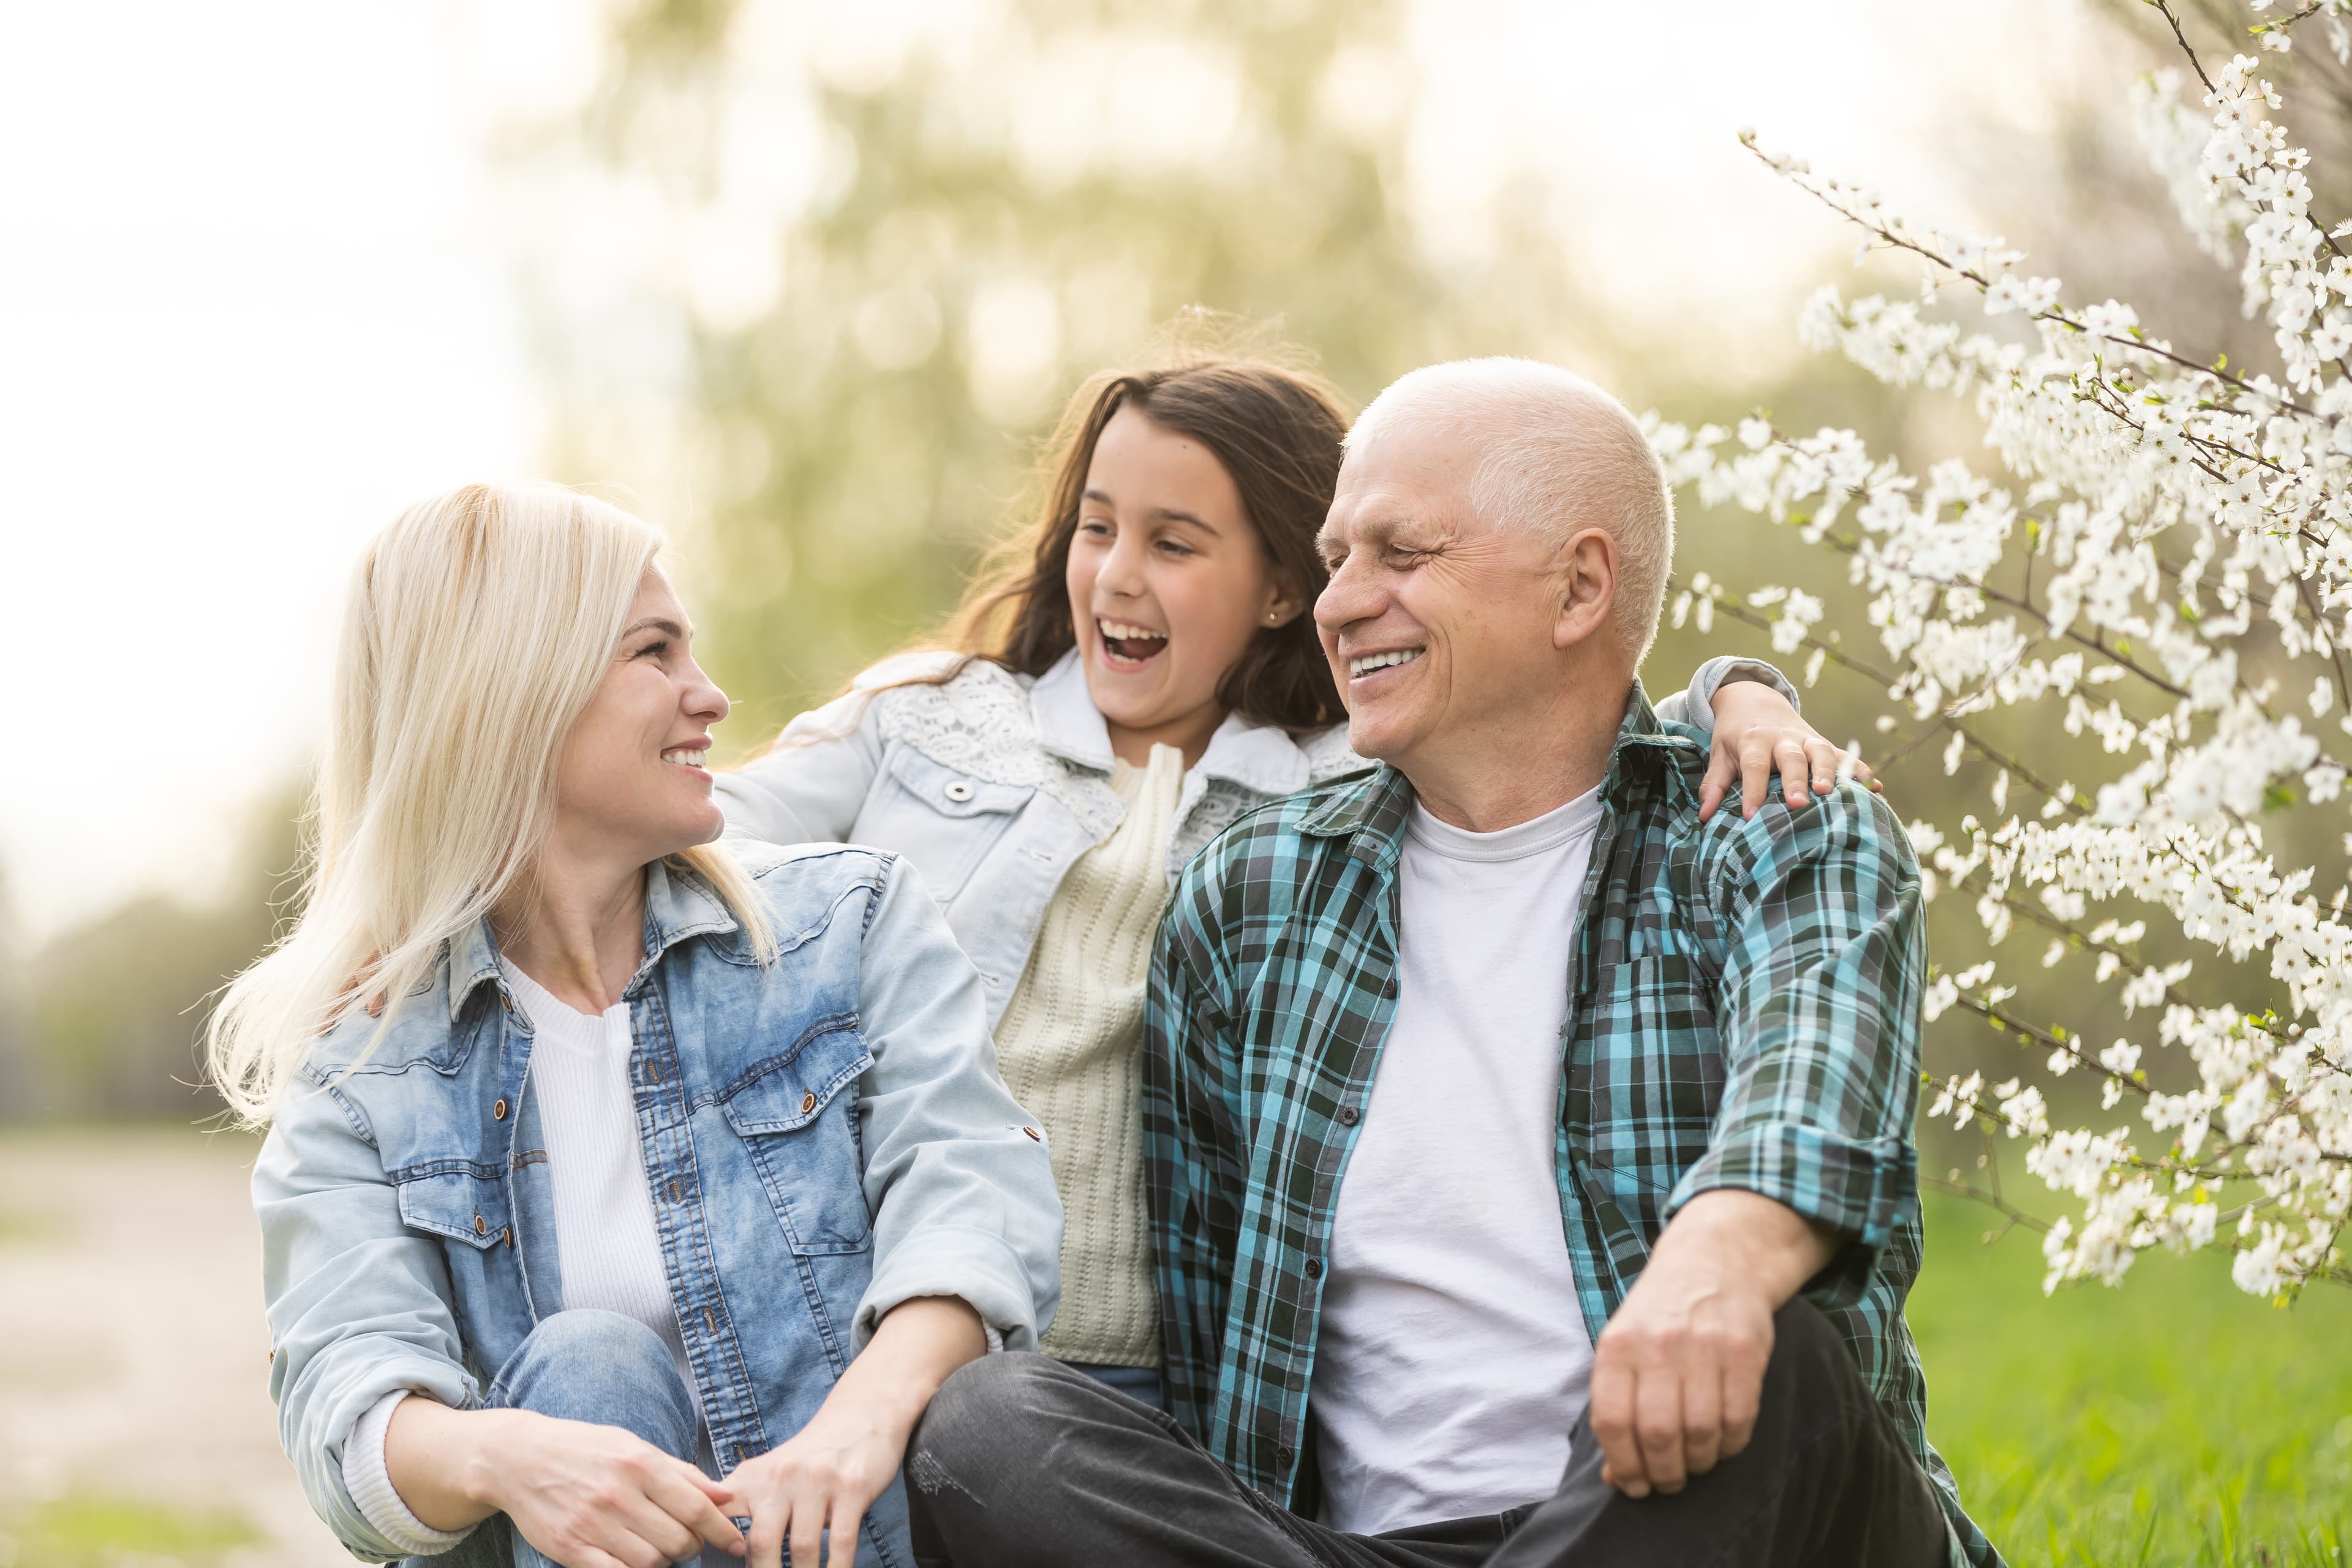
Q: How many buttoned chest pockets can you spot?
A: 3